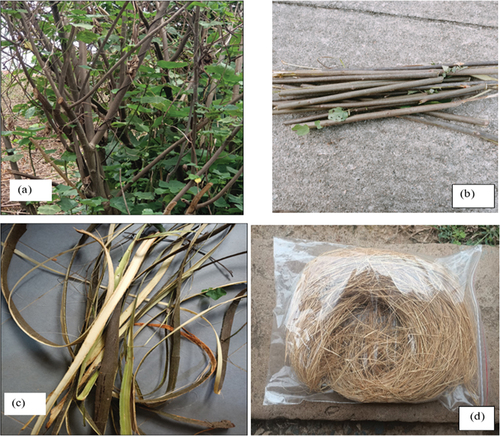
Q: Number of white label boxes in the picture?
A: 4